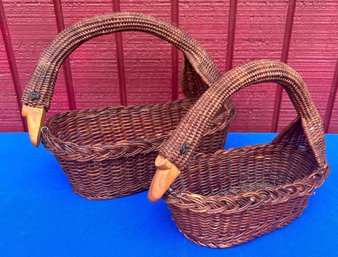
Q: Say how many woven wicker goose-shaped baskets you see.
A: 2